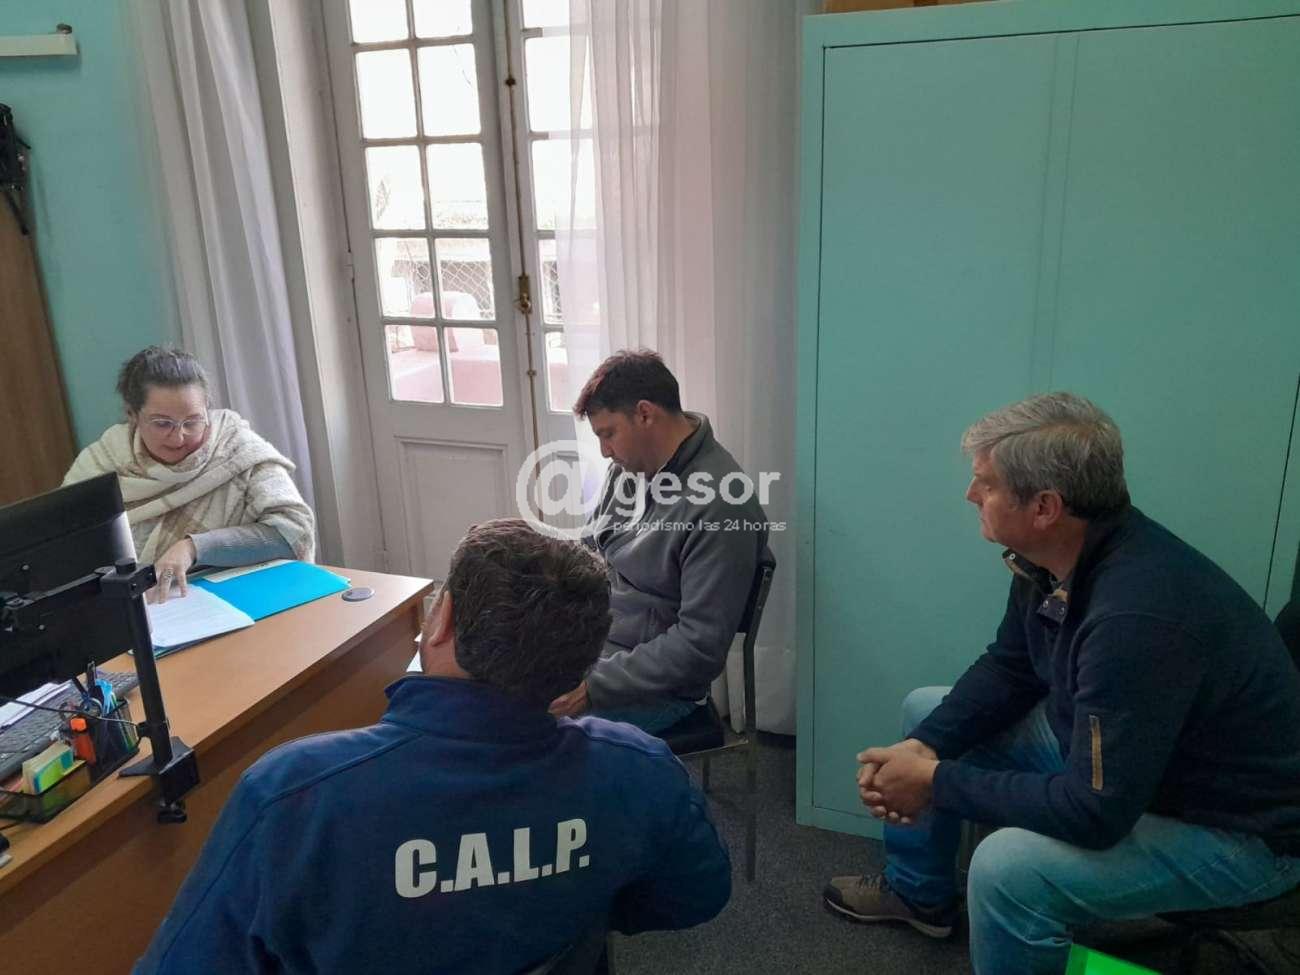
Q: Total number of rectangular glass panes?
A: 15